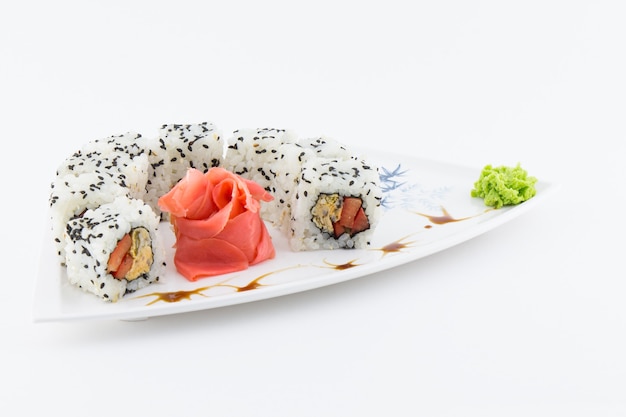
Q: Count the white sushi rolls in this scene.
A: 8